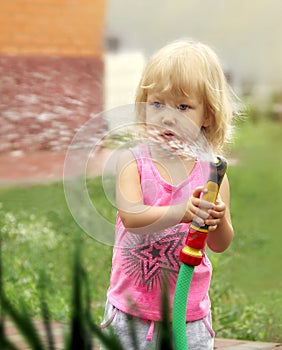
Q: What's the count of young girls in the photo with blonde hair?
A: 1